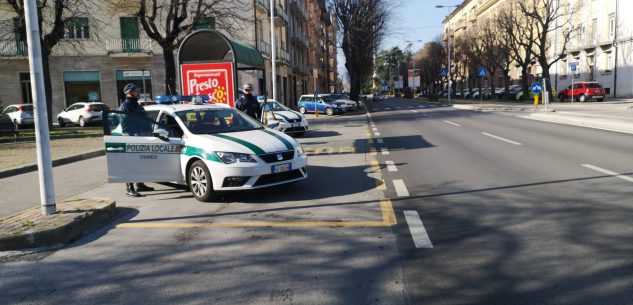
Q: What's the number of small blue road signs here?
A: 4